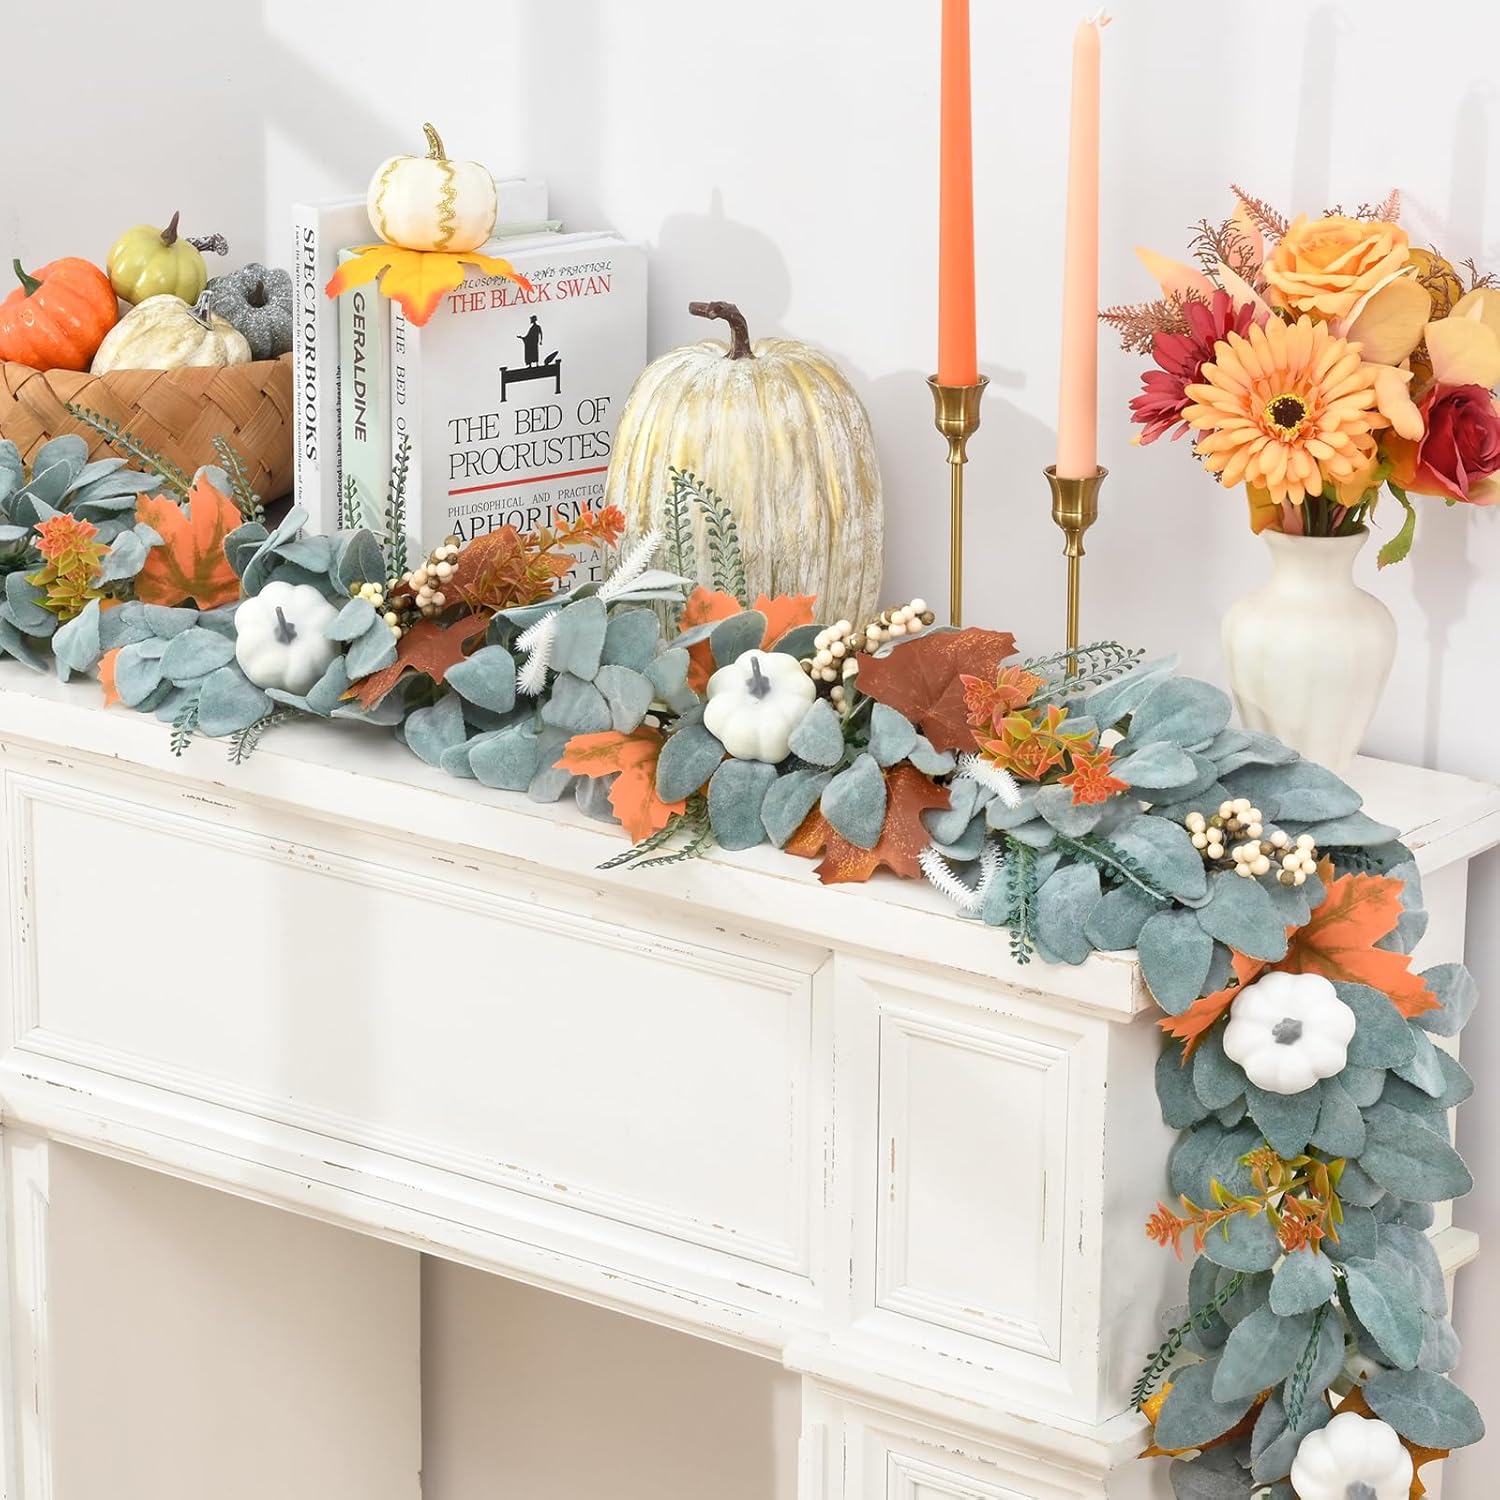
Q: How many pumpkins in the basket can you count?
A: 4